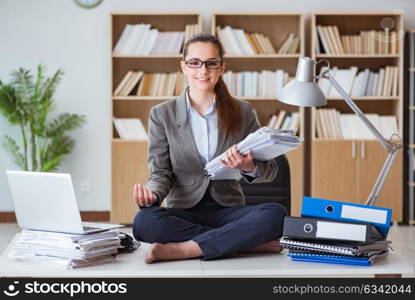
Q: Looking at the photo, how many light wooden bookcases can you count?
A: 3